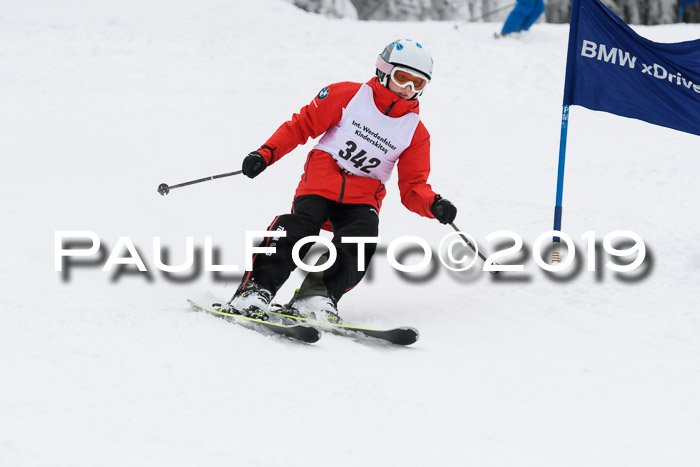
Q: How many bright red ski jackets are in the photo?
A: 1